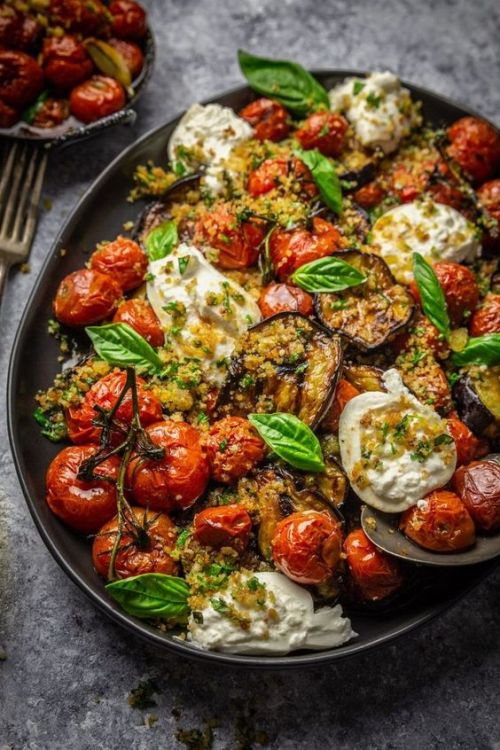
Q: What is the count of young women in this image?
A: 0